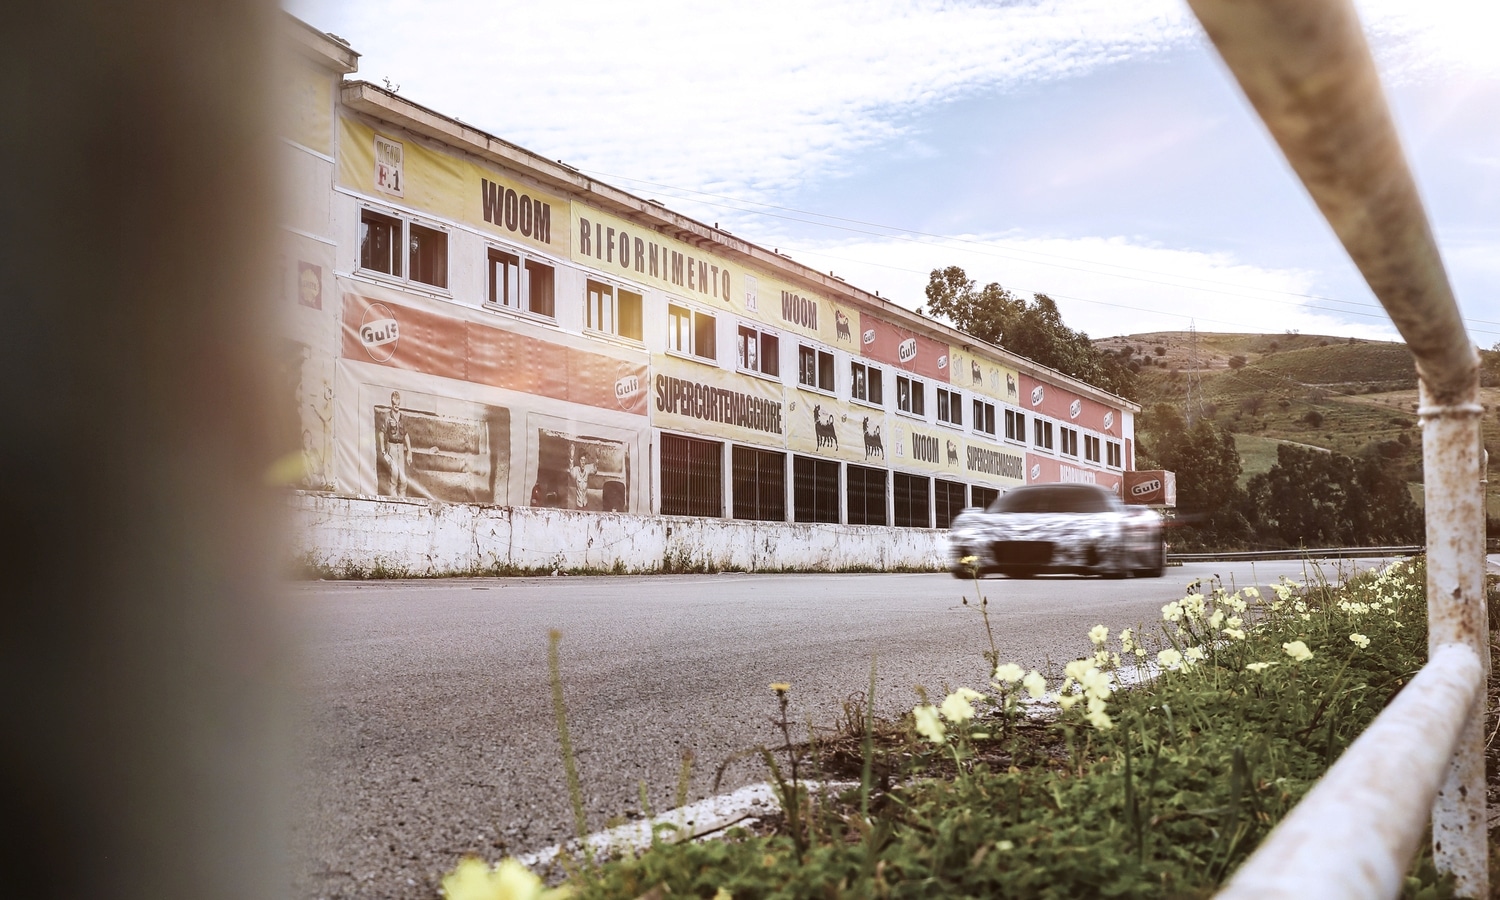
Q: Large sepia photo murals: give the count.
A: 2